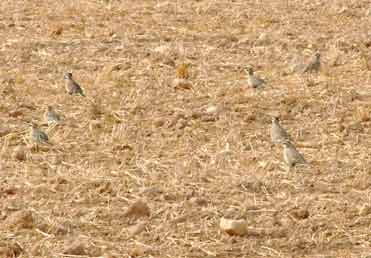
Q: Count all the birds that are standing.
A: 7